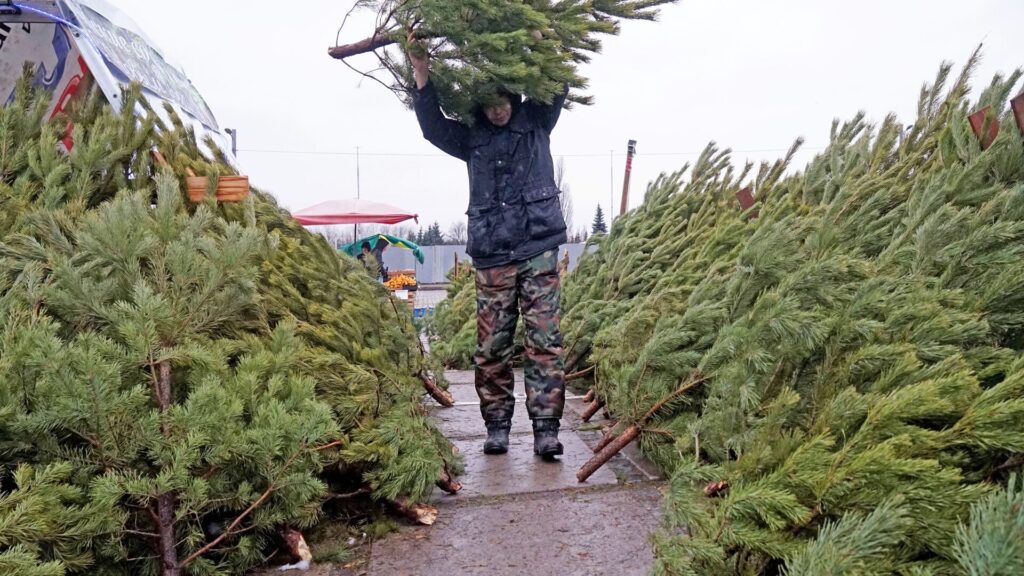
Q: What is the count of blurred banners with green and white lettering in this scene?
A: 1